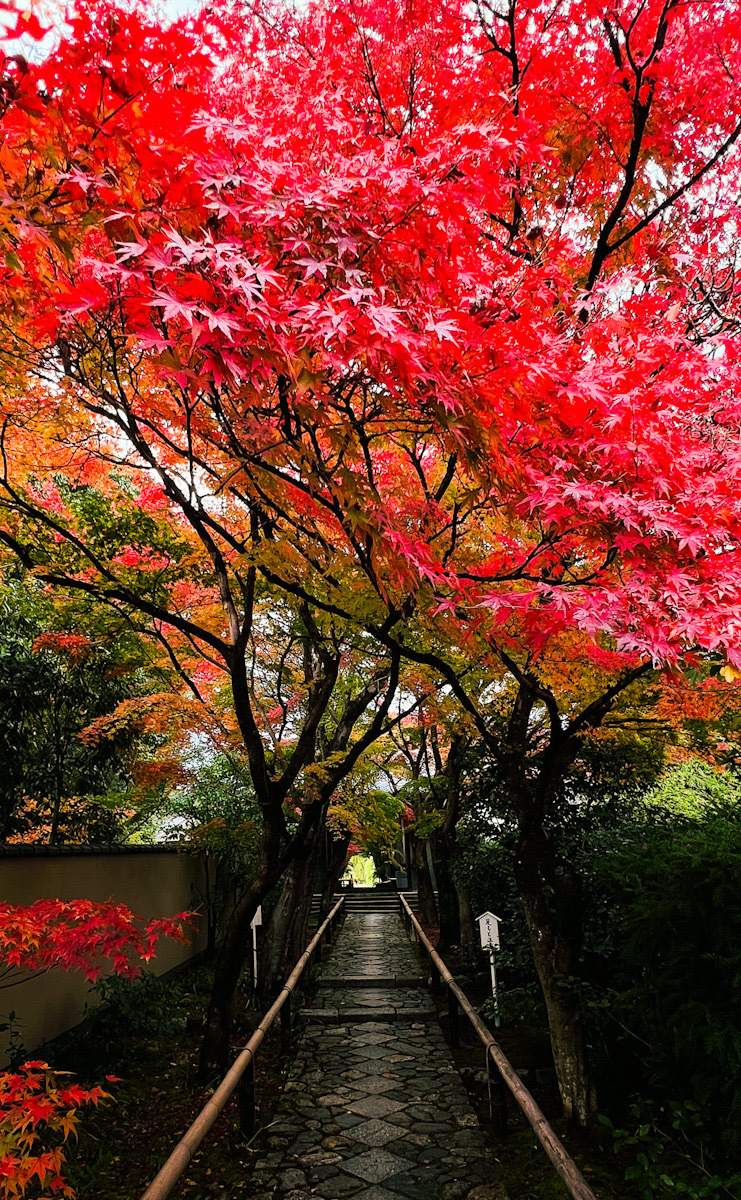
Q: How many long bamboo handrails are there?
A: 2